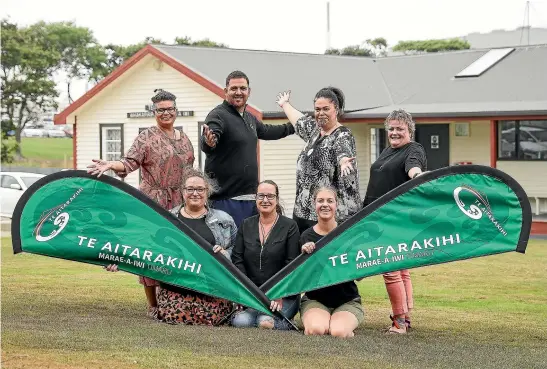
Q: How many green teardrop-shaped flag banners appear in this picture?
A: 2